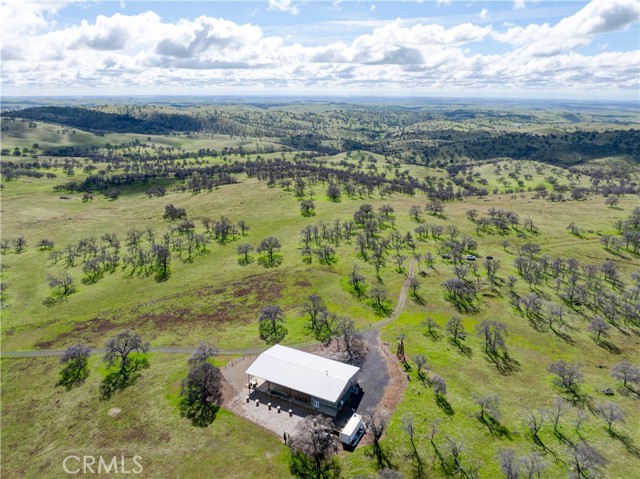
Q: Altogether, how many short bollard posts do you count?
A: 5